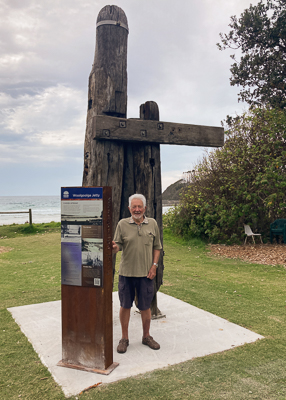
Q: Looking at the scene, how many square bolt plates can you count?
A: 4